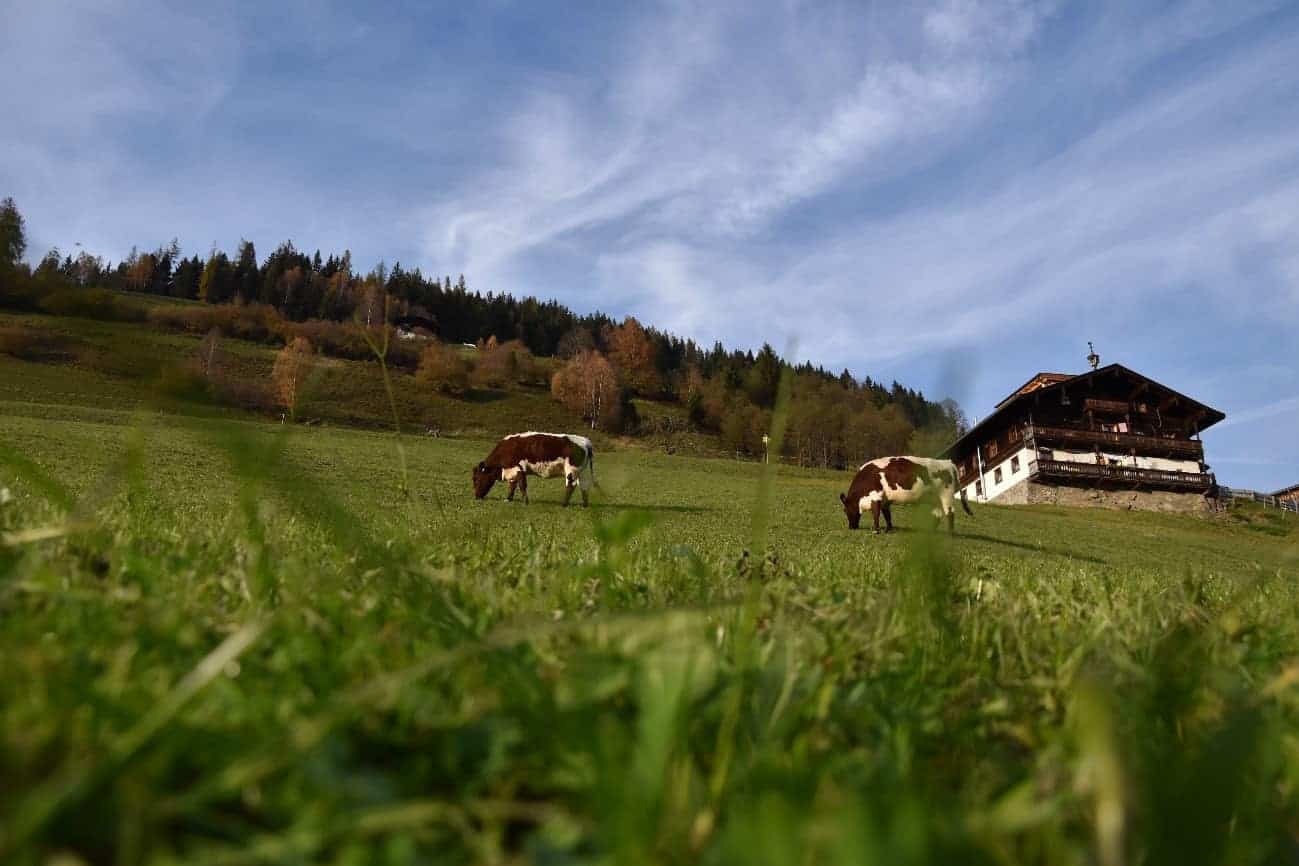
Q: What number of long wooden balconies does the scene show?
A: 2